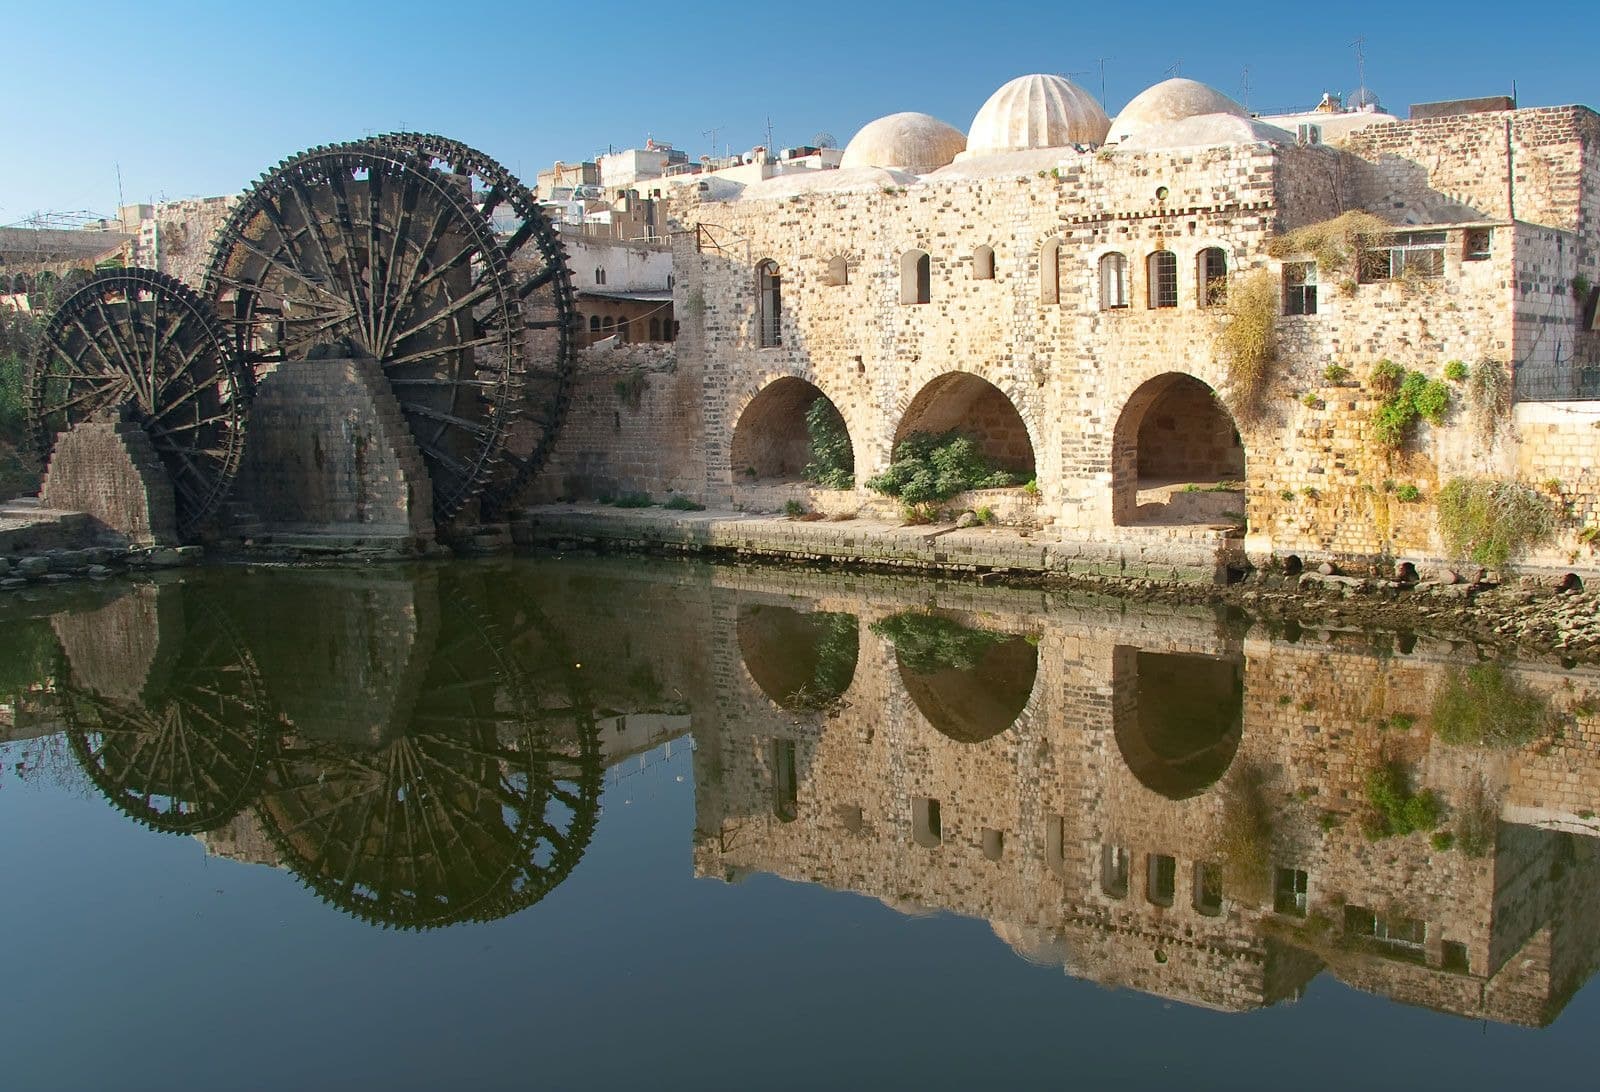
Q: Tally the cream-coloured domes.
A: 3